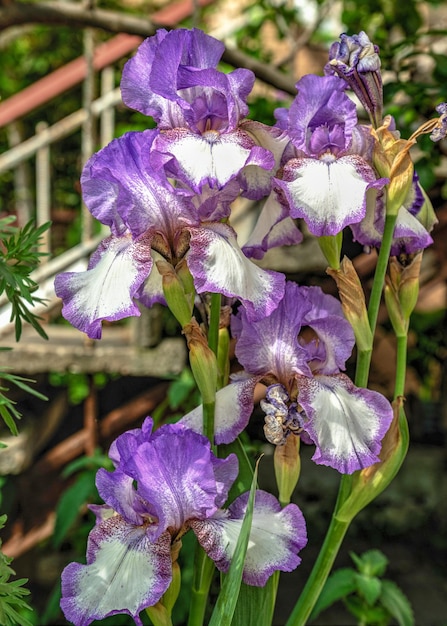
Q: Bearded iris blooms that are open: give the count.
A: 5